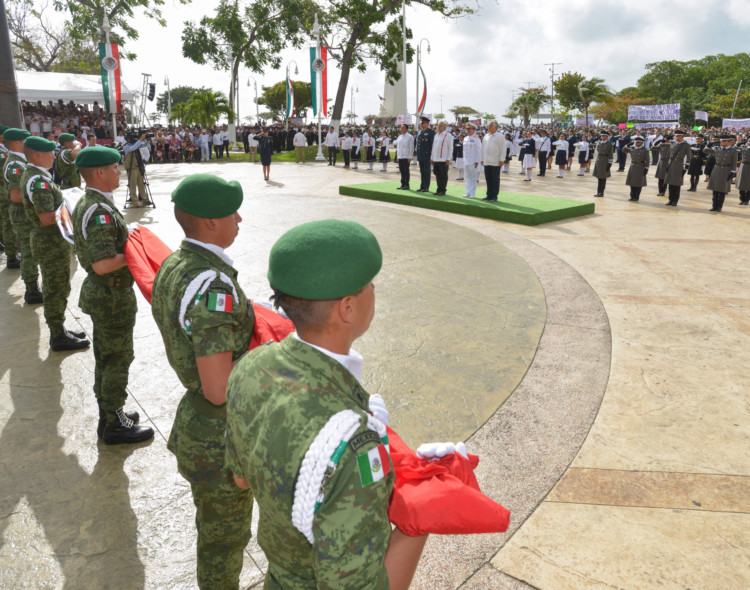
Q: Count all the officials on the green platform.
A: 5